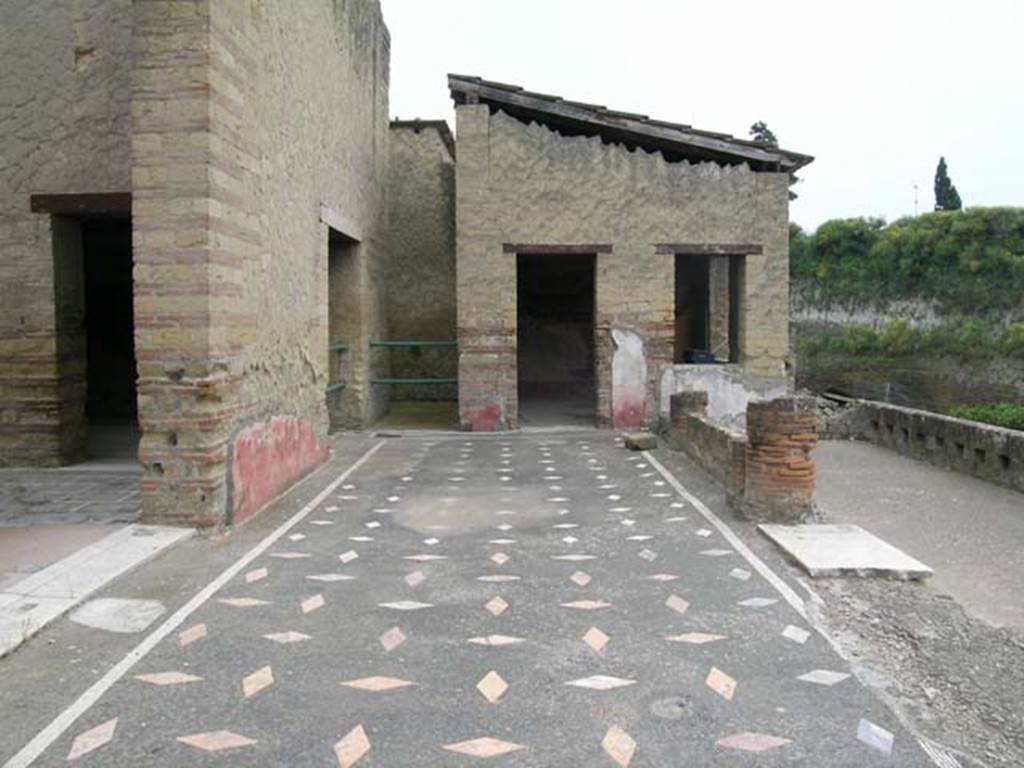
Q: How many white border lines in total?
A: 2